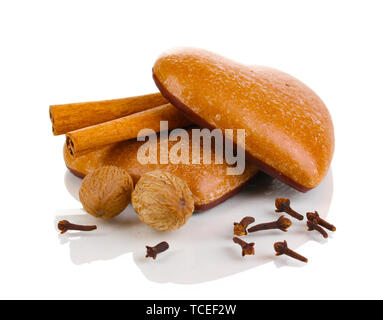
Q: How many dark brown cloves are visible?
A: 9